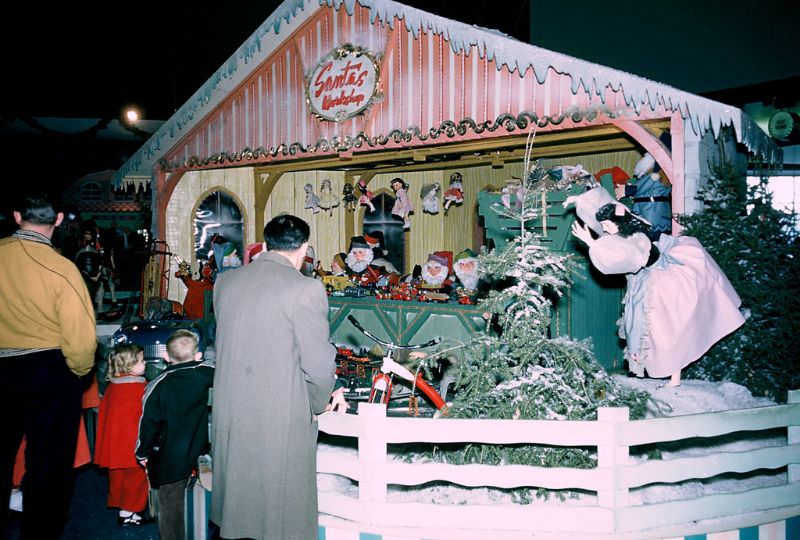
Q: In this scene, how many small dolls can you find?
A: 7